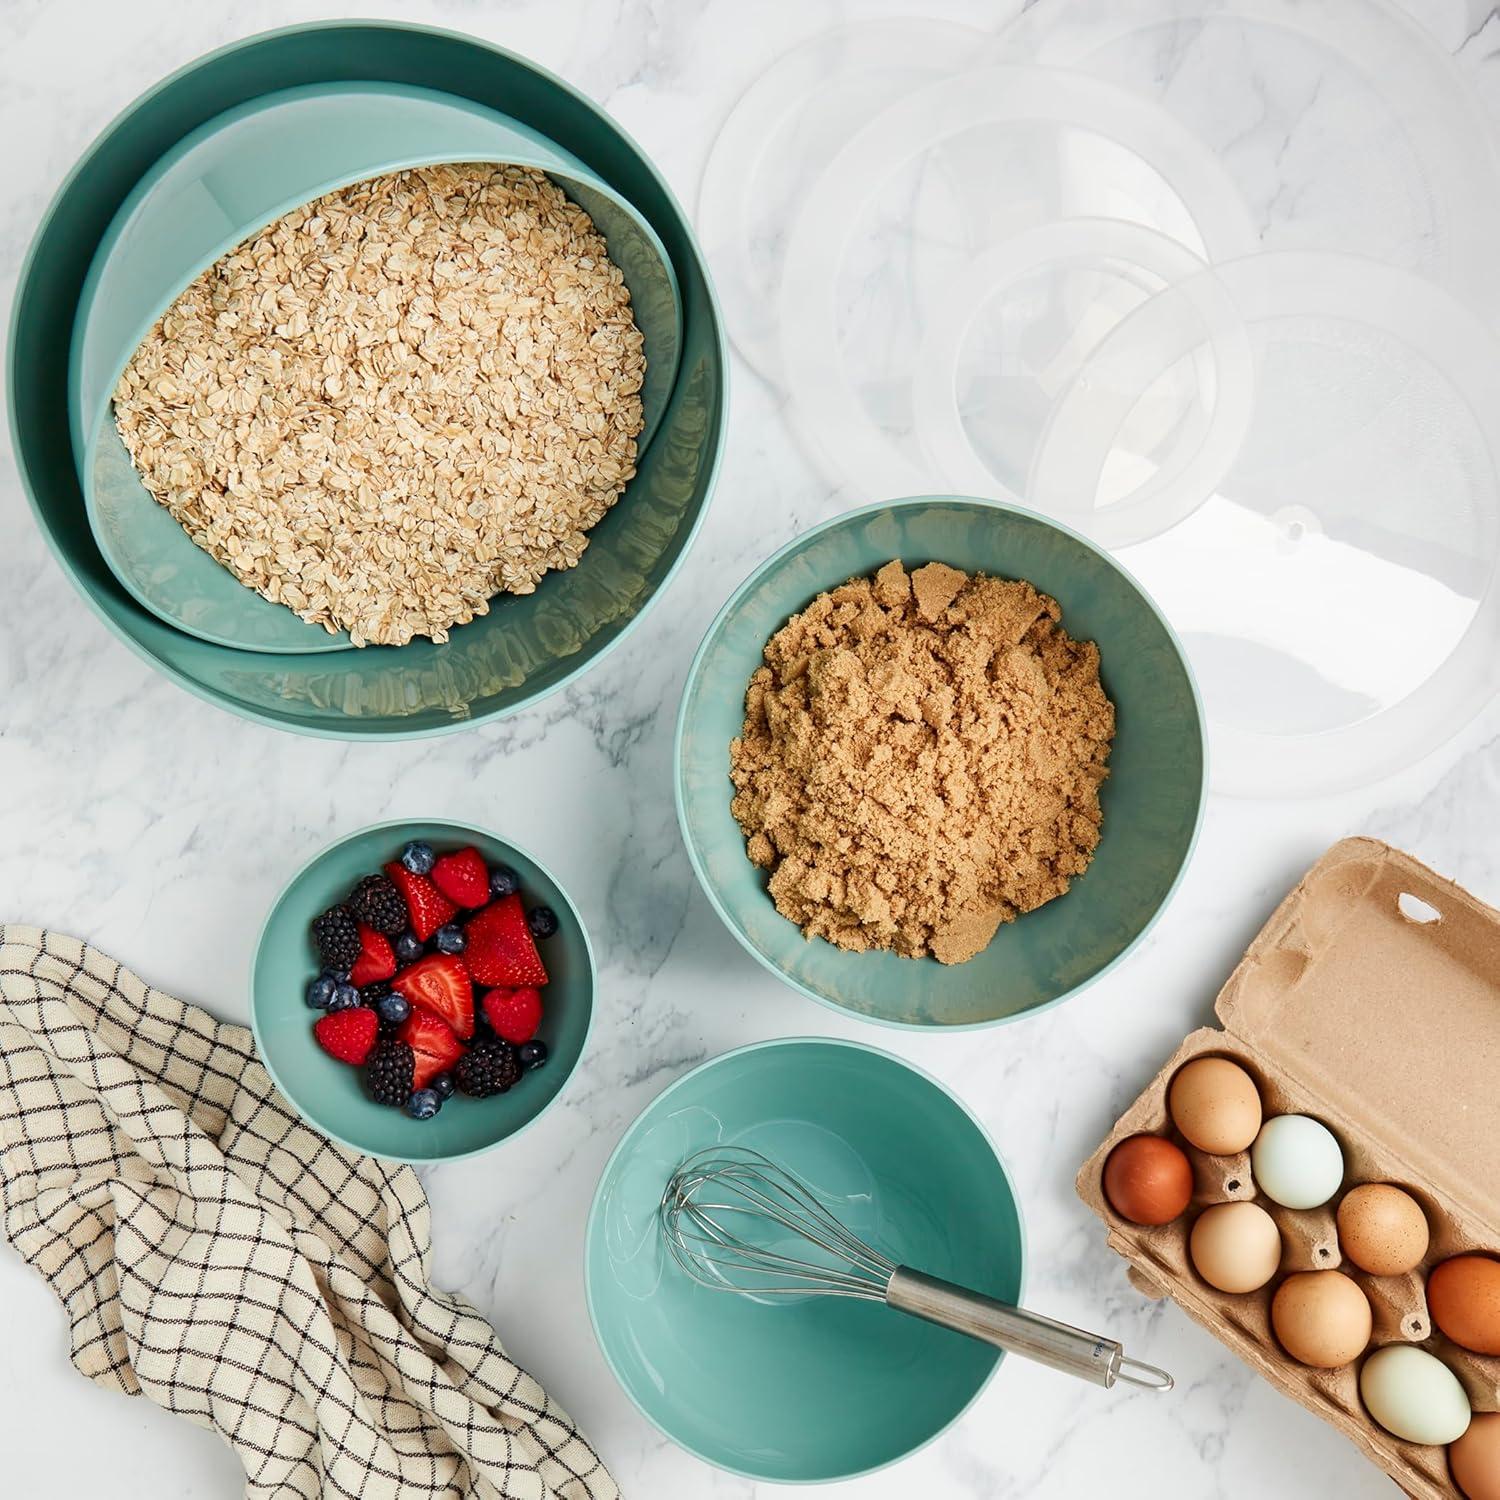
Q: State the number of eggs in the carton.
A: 9